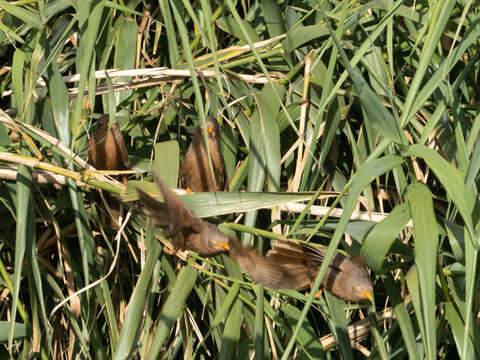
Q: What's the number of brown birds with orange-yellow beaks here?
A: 4